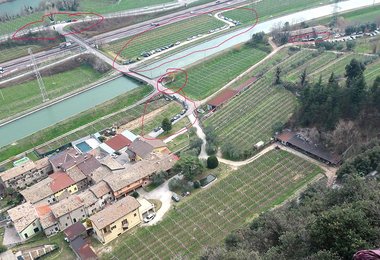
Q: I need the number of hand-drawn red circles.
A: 5